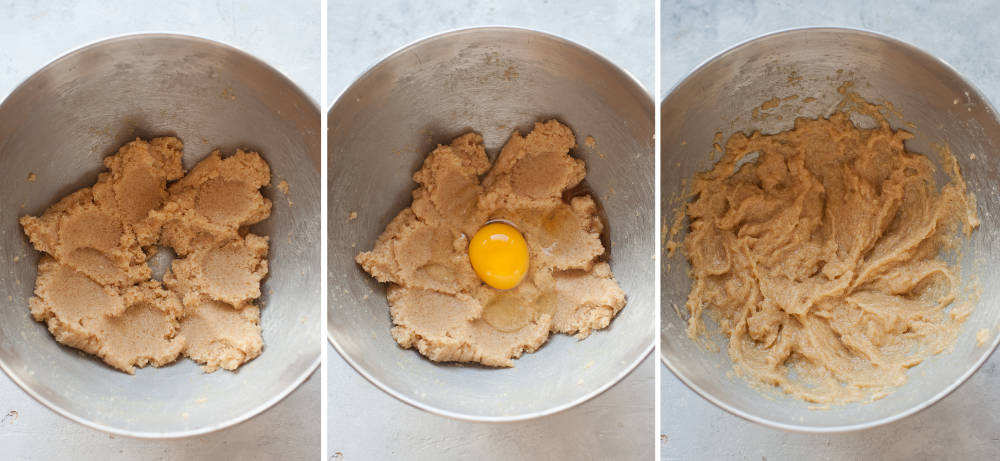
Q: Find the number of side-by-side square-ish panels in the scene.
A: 3